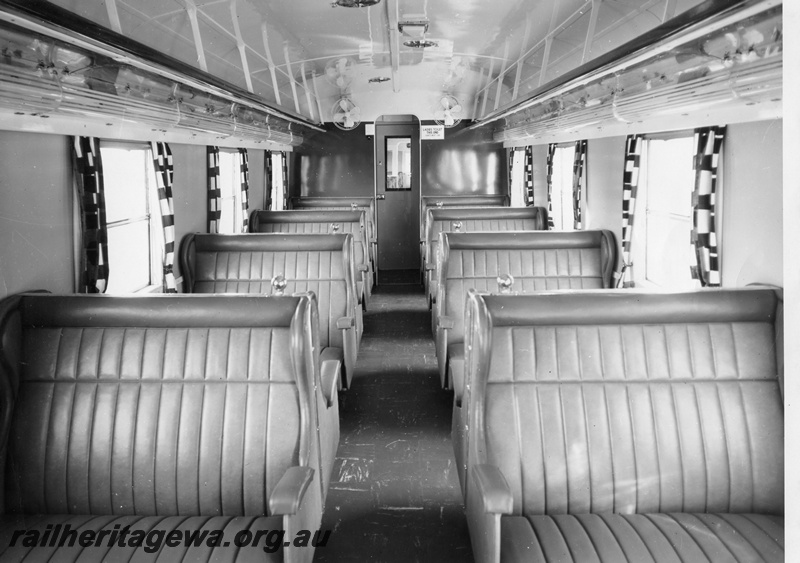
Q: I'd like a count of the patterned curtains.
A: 12